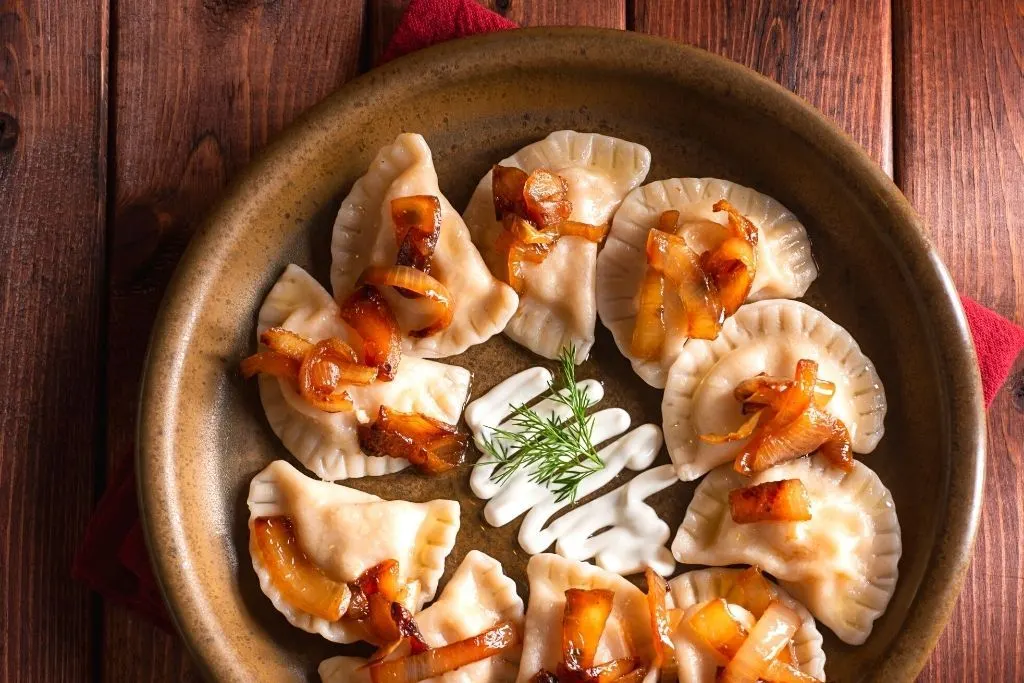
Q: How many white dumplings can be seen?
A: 10